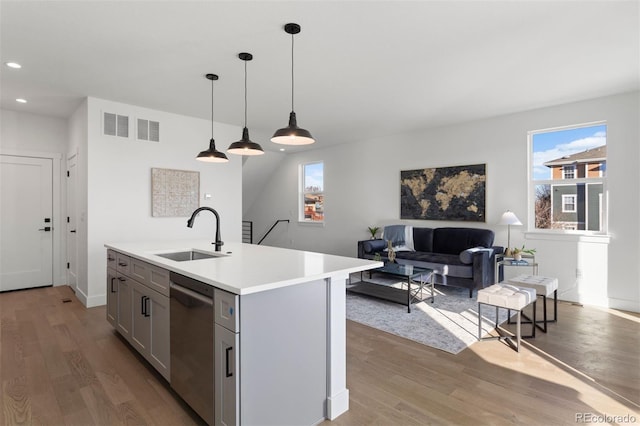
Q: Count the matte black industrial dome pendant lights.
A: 3